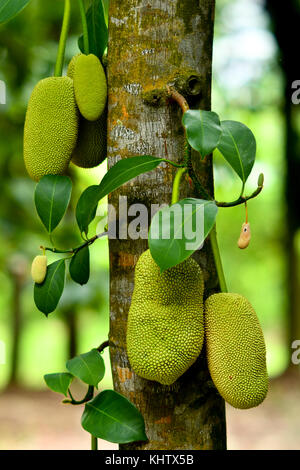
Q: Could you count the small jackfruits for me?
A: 2